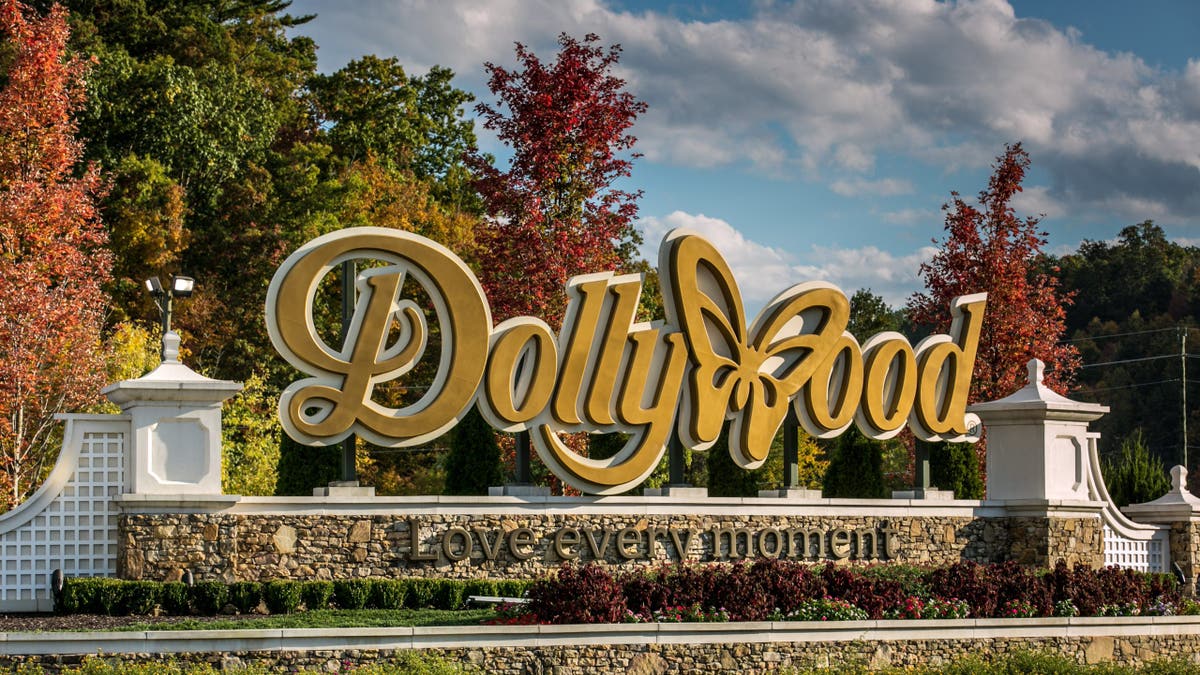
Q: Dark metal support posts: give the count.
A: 5